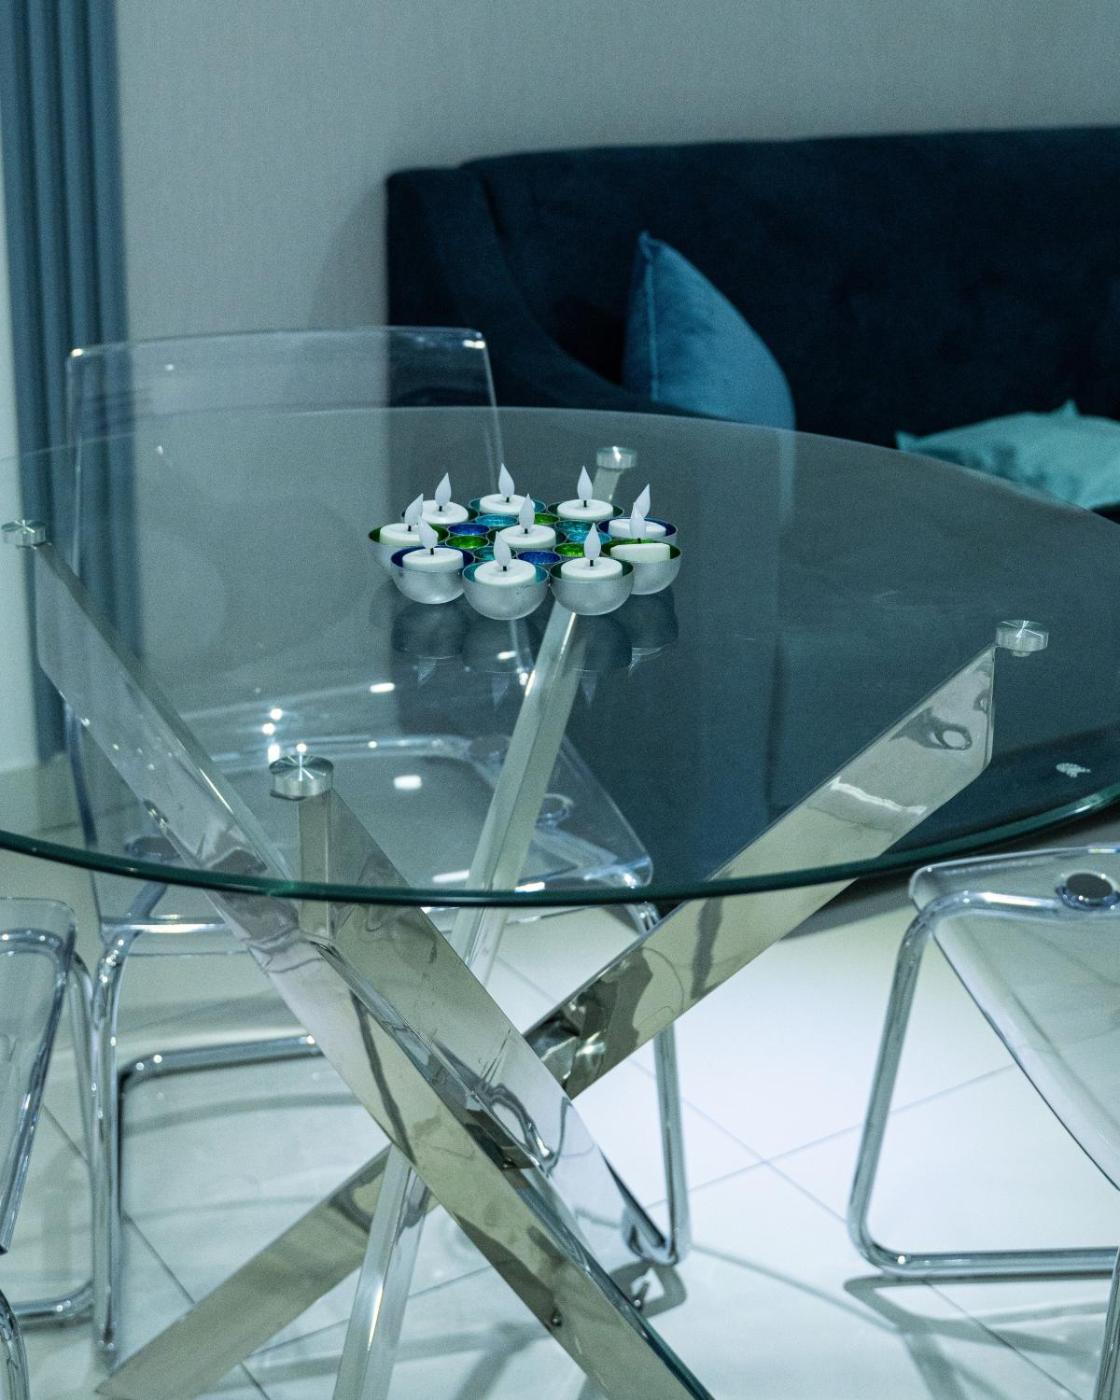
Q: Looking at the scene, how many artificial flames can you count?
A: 10